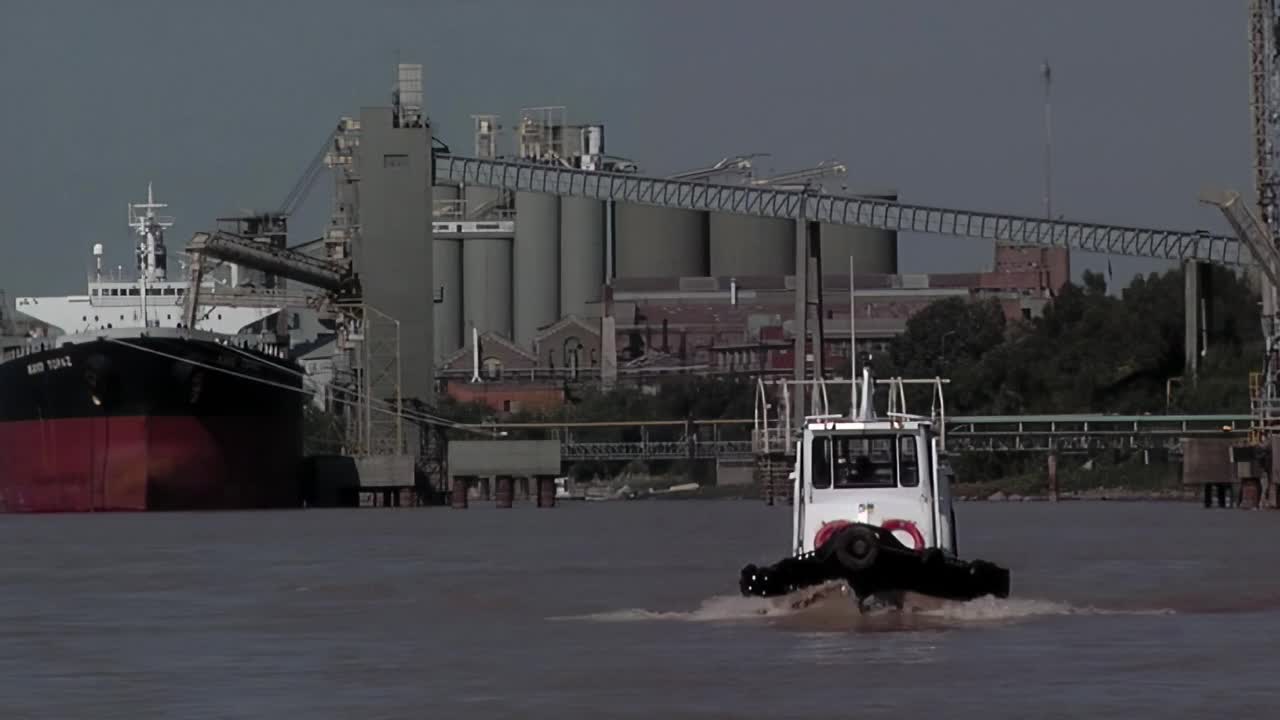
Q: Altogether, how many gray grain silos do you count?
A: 7